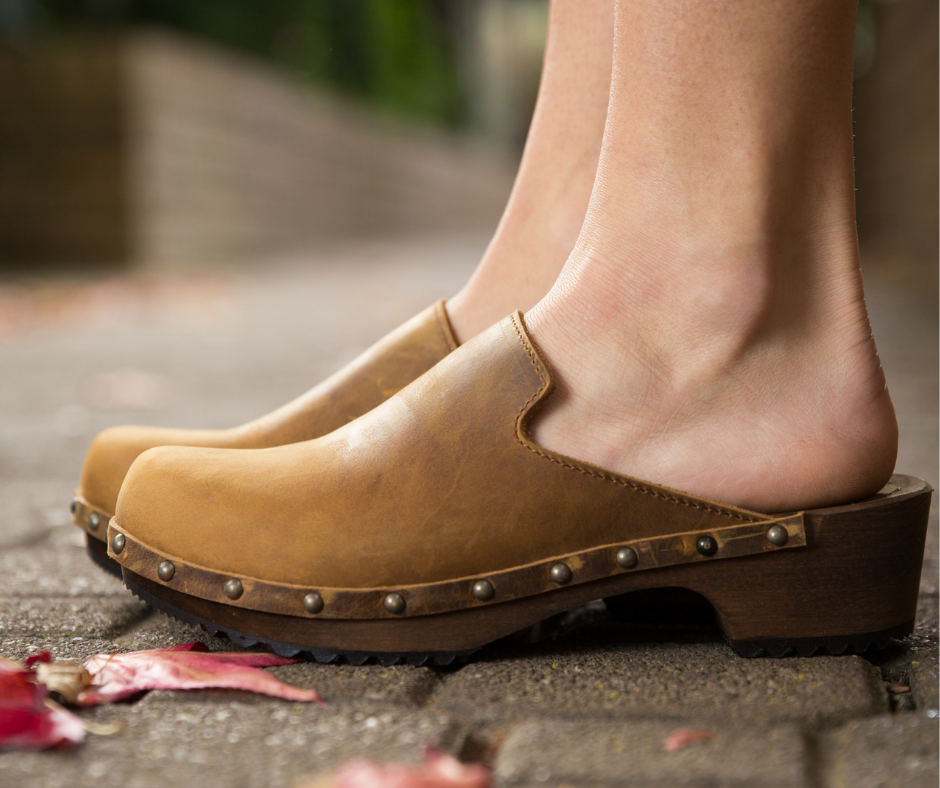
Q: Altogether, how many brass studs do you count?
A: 12